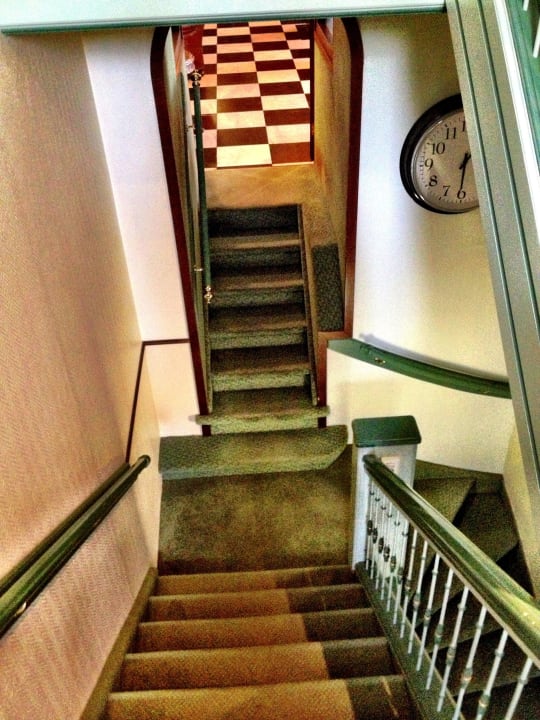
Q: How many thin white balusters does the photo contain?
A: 14